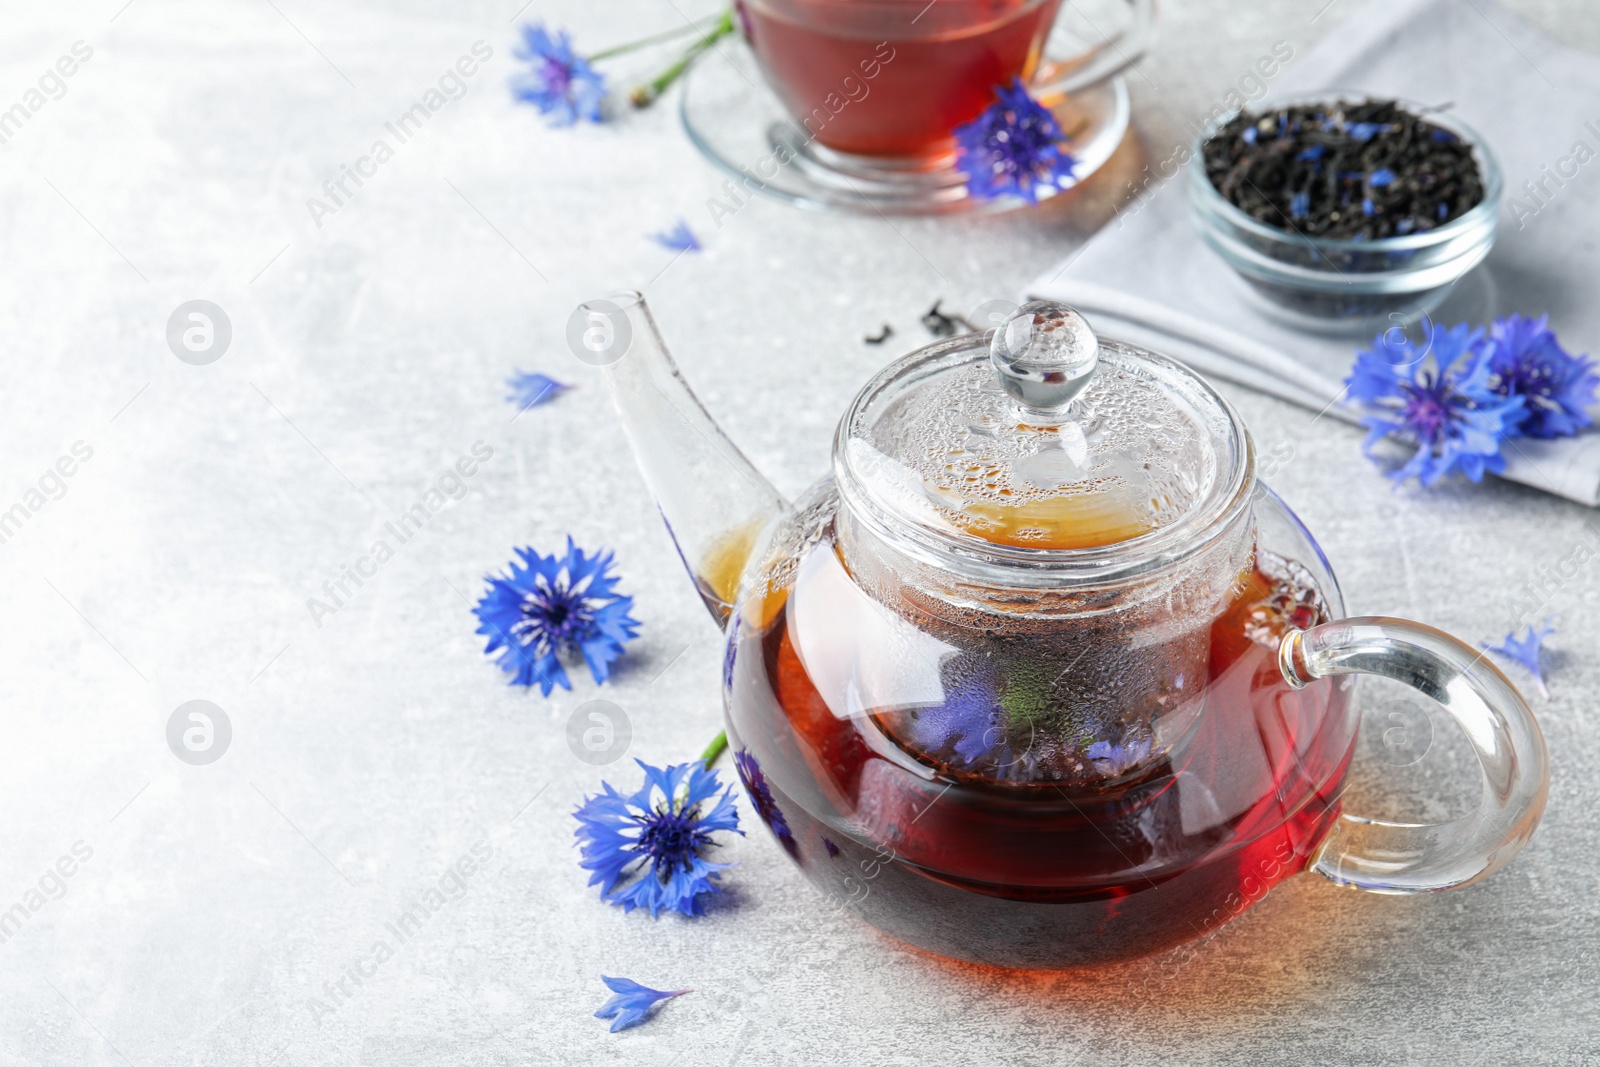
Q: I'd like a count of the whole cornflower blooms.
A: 6